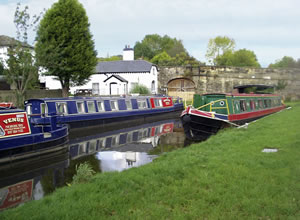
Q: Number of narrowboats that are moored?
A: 3